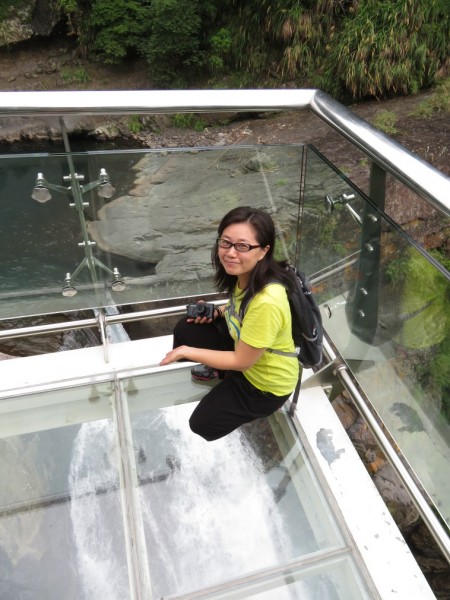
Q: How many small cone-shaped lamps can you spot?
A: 4